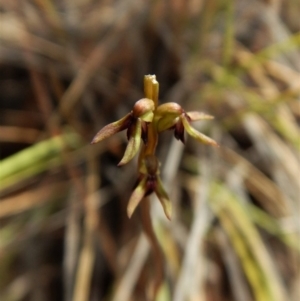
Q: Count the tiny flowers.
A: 3